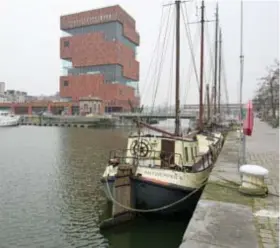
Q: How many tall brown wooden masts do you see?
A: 4